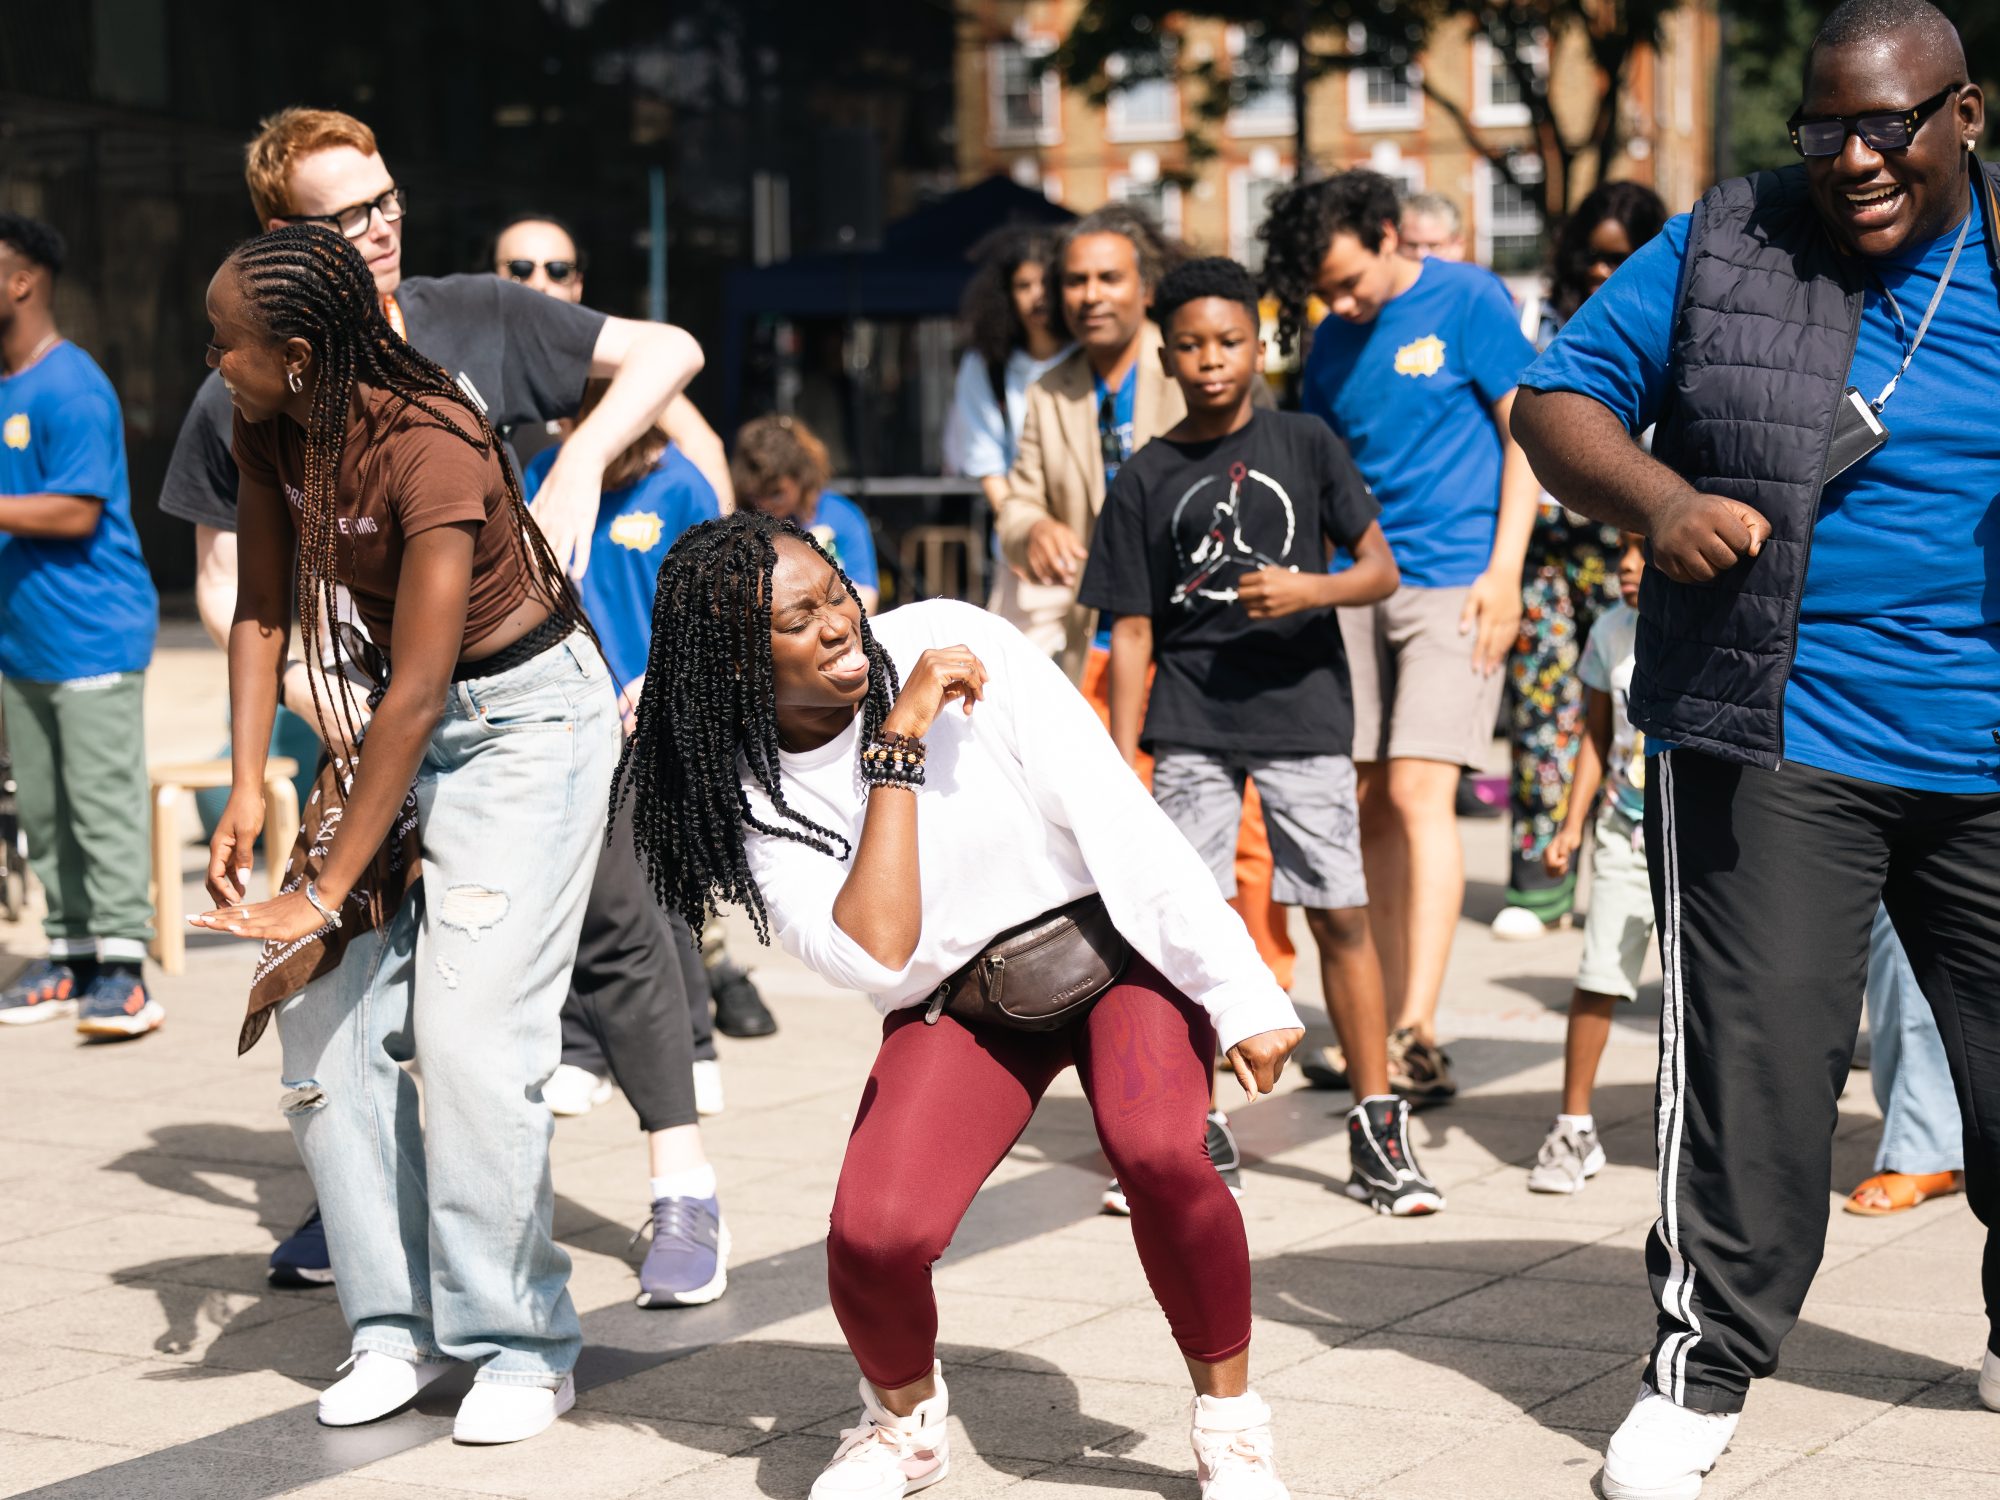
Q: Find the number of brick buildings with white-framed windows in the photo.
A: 1